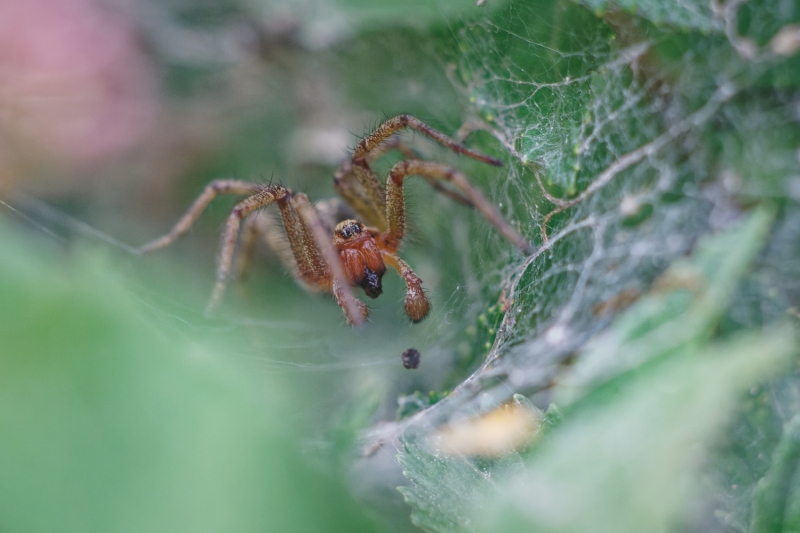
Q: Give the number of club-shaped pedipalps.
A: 2